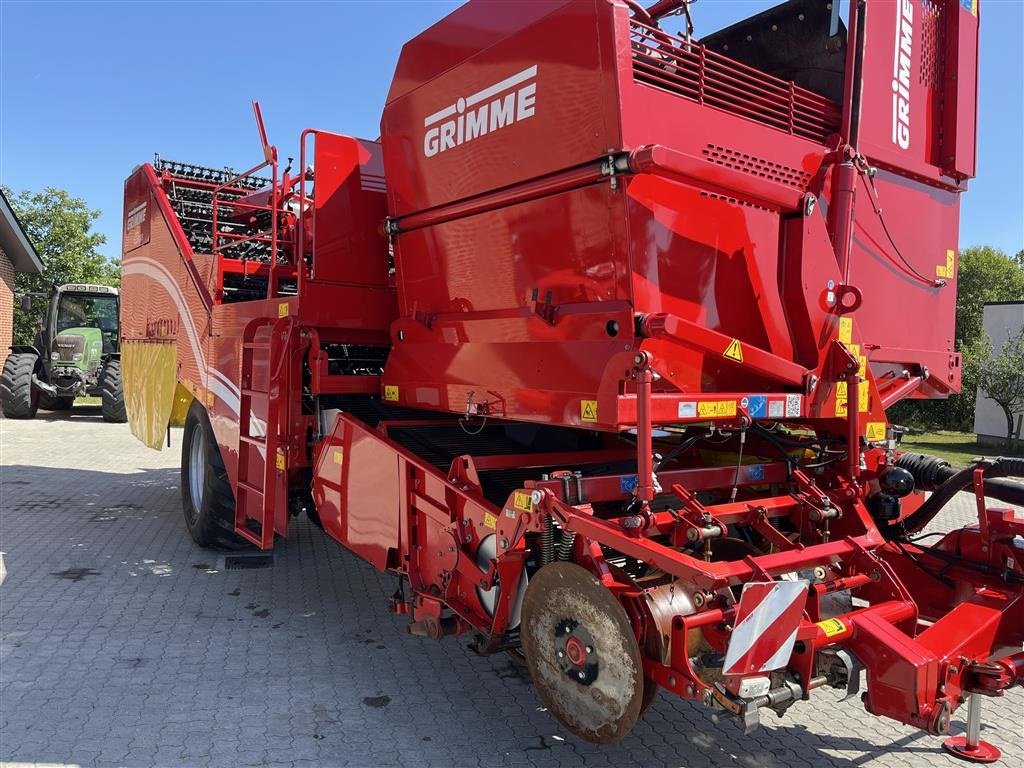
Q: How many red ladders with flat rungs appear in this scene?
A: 1